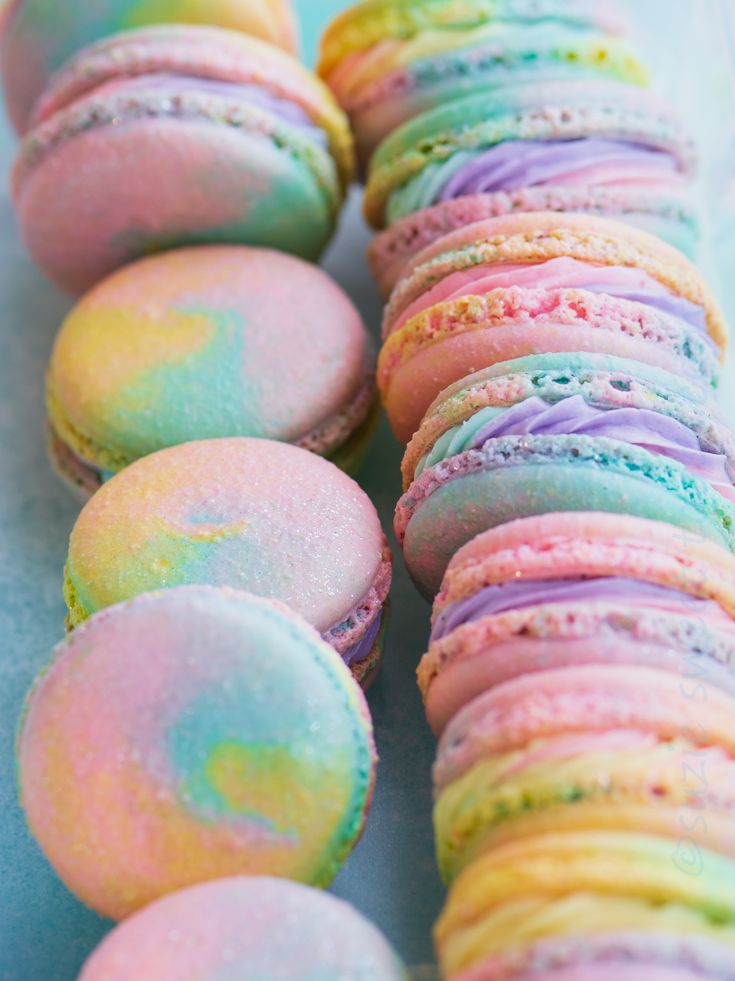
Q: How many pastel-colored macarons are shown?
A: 13